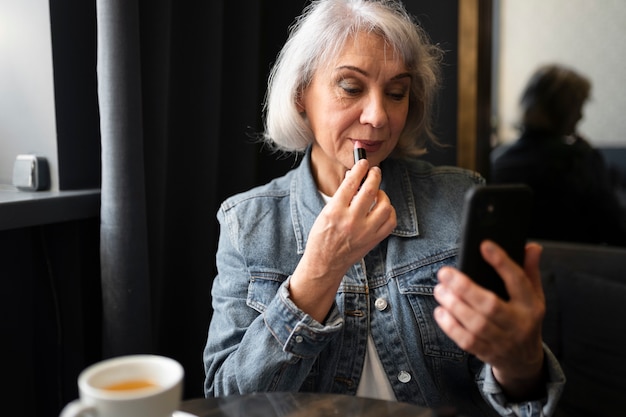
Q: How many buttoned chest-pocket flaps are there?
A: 2